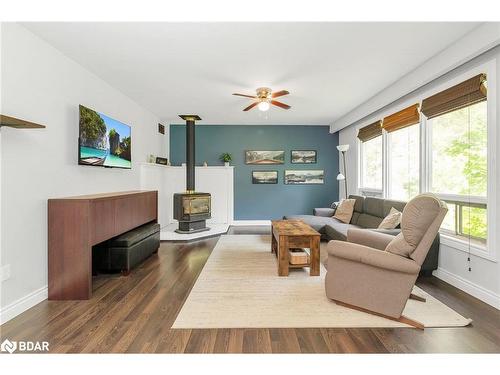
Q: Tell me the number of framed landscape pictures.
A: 4